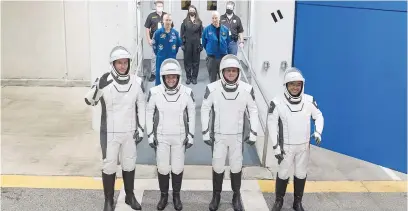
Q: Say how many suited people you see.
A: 4